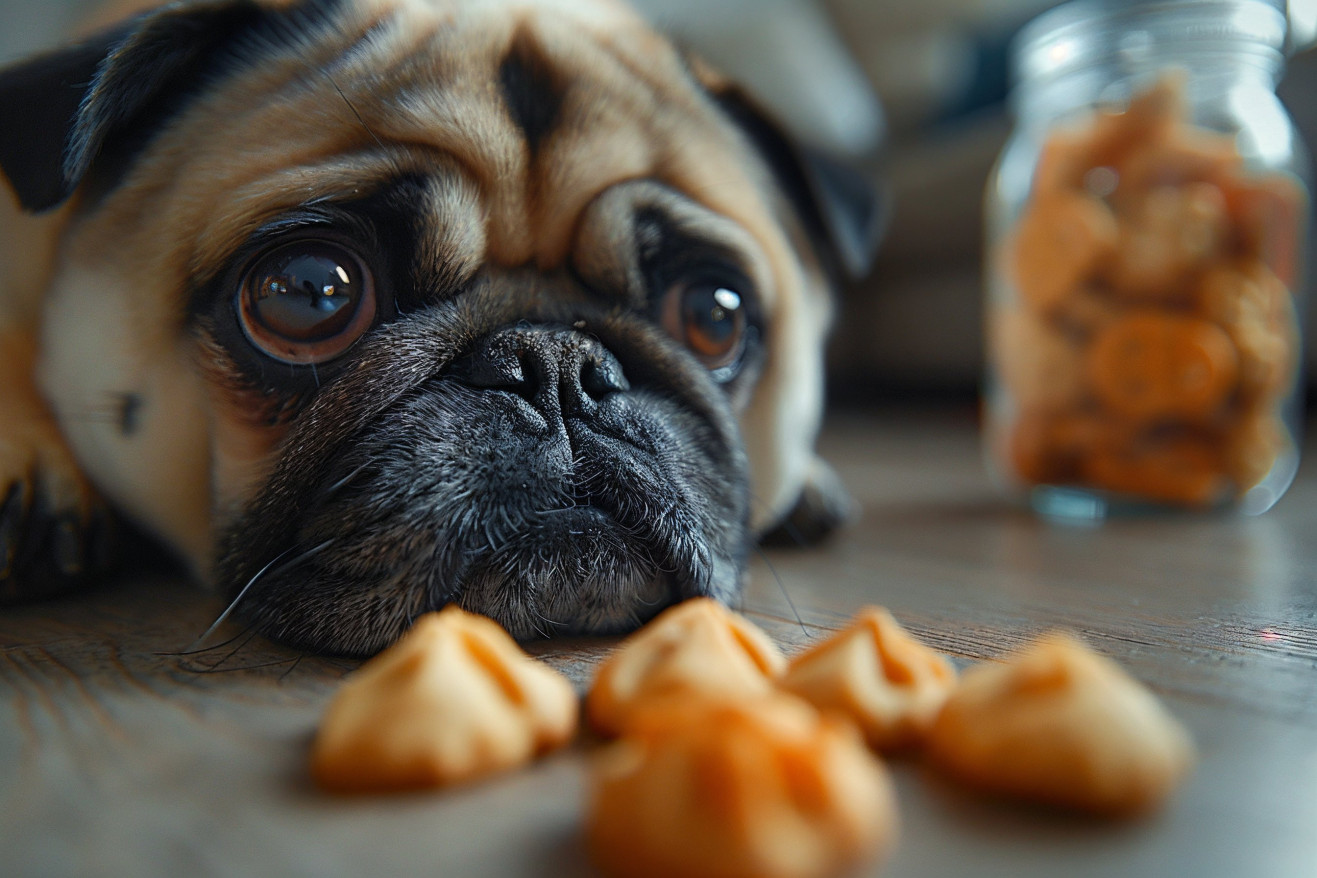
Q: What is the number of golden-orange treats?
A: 5